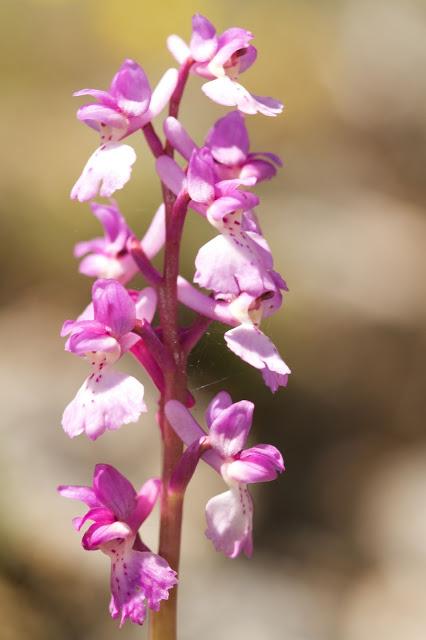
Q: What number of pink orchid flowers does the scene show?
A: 9